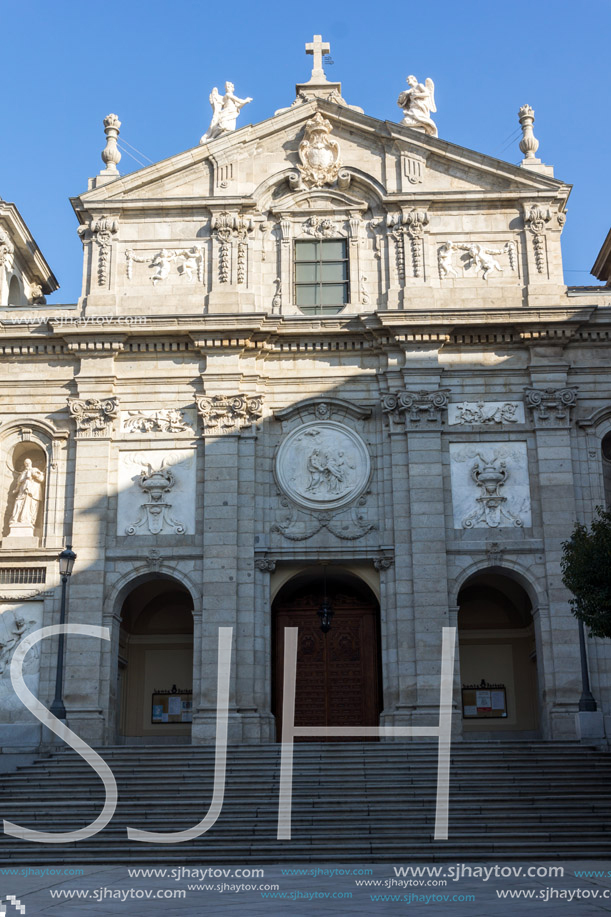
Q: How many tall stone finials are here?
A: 2